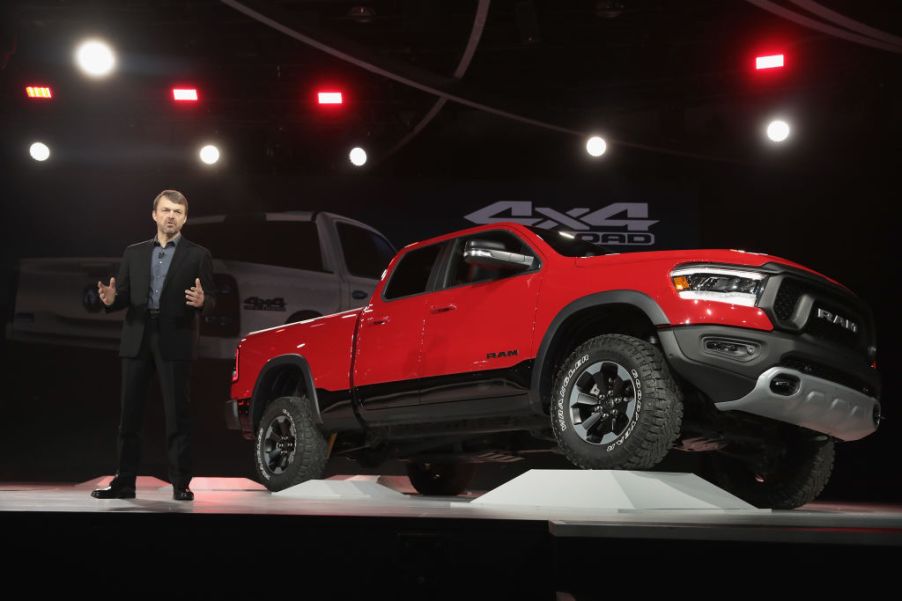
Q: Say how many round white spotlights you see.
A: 6